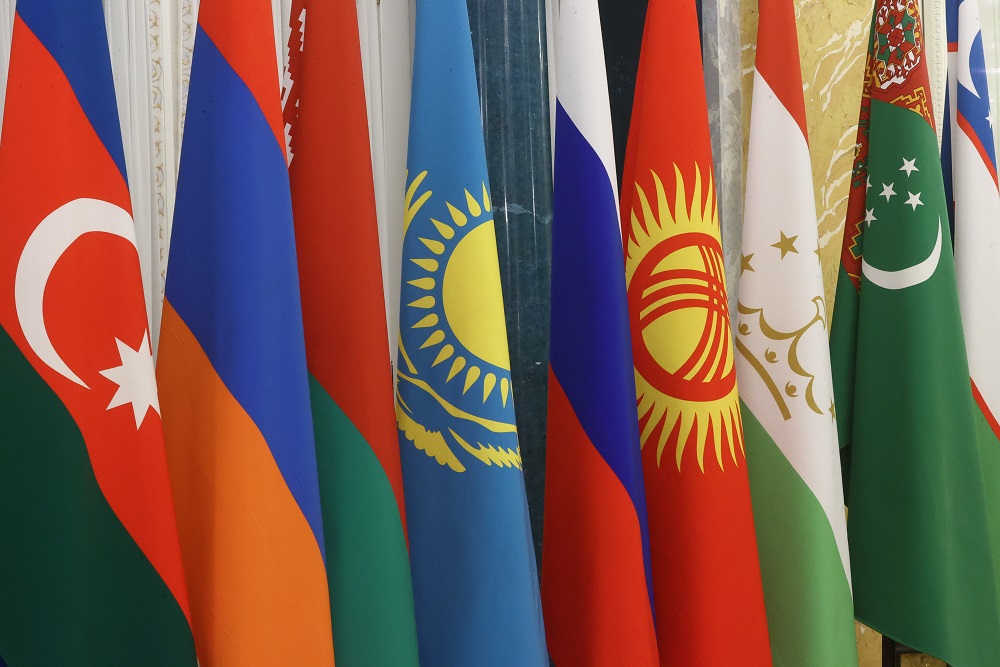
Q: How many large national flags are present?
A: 9